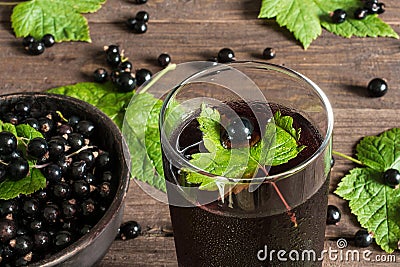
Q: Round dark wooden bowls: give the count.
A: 1